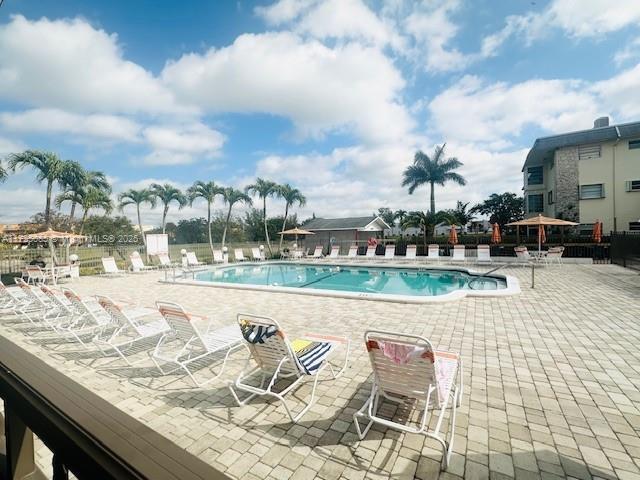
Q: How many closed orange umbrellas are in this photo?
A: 4